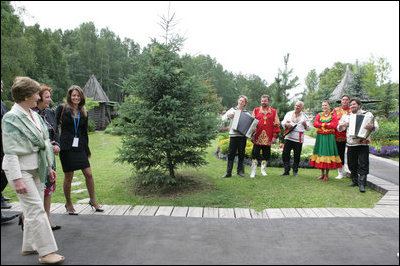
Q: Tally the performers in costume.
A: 6